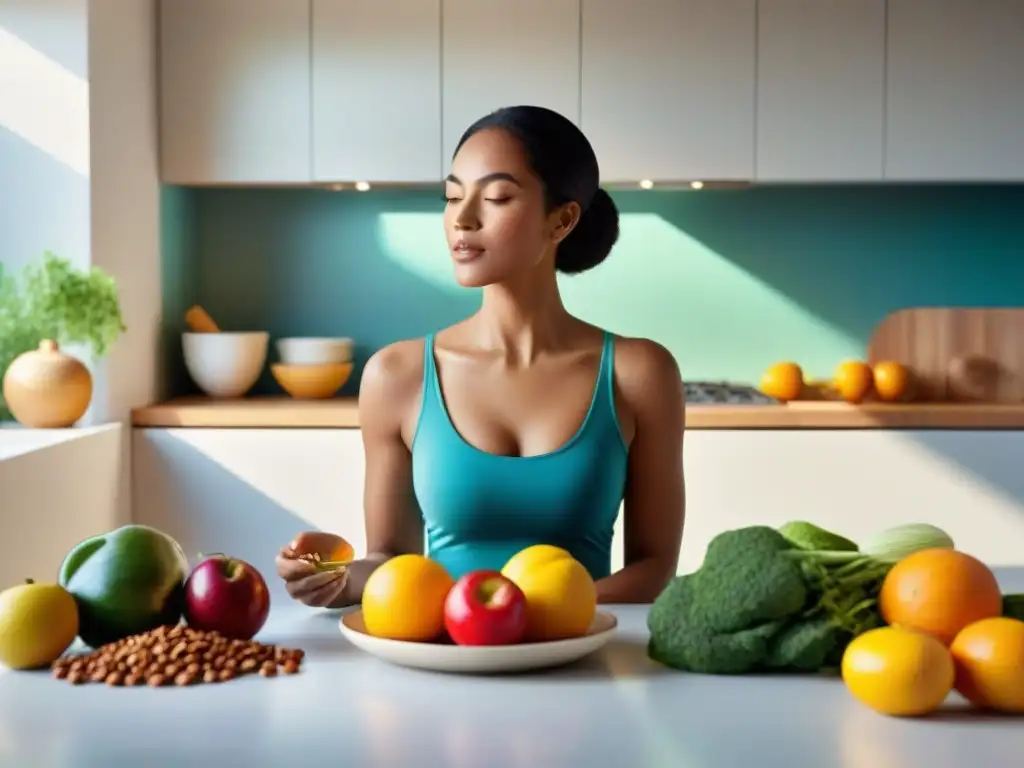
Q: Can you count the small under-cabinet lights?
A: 3